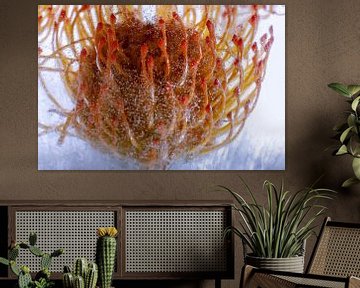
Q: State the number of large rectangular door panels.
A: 2